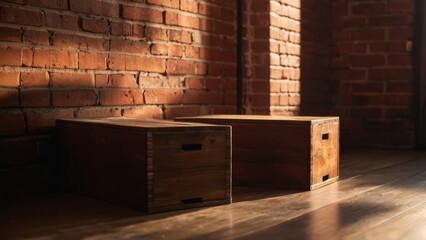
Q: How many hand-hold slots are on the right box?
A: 2